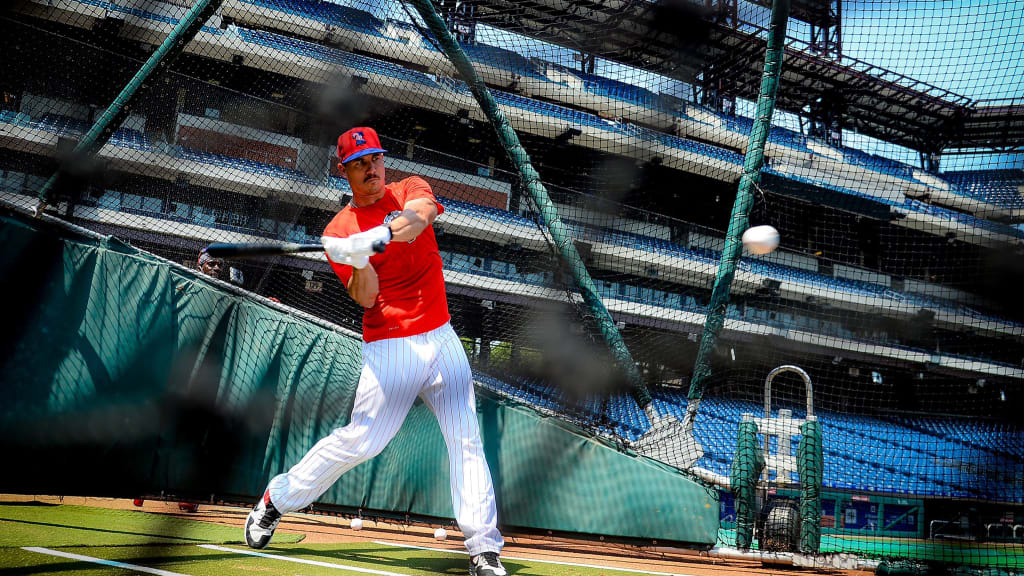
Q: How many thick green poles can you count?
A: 3